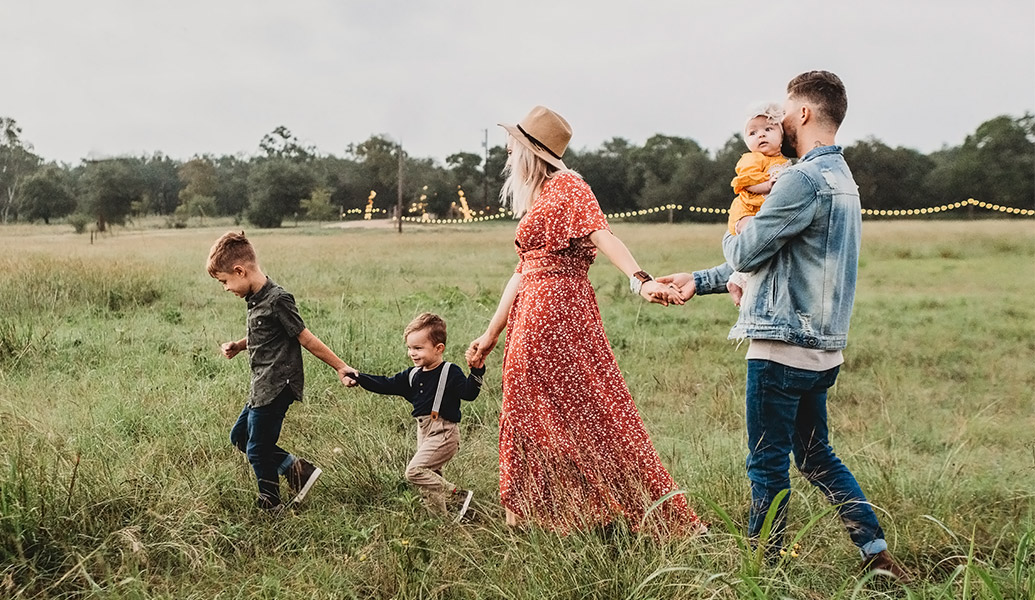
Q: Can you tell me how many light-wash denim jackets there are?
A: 1